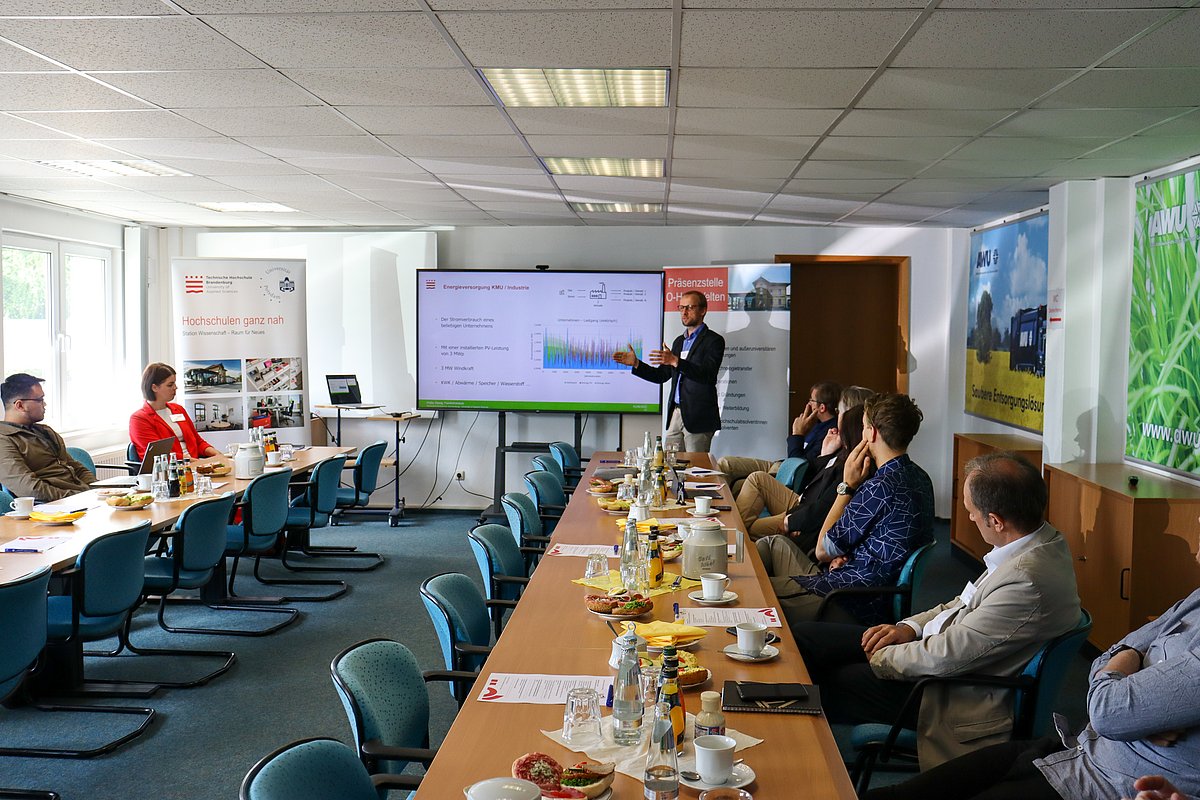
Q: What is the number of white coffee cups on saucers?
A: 7